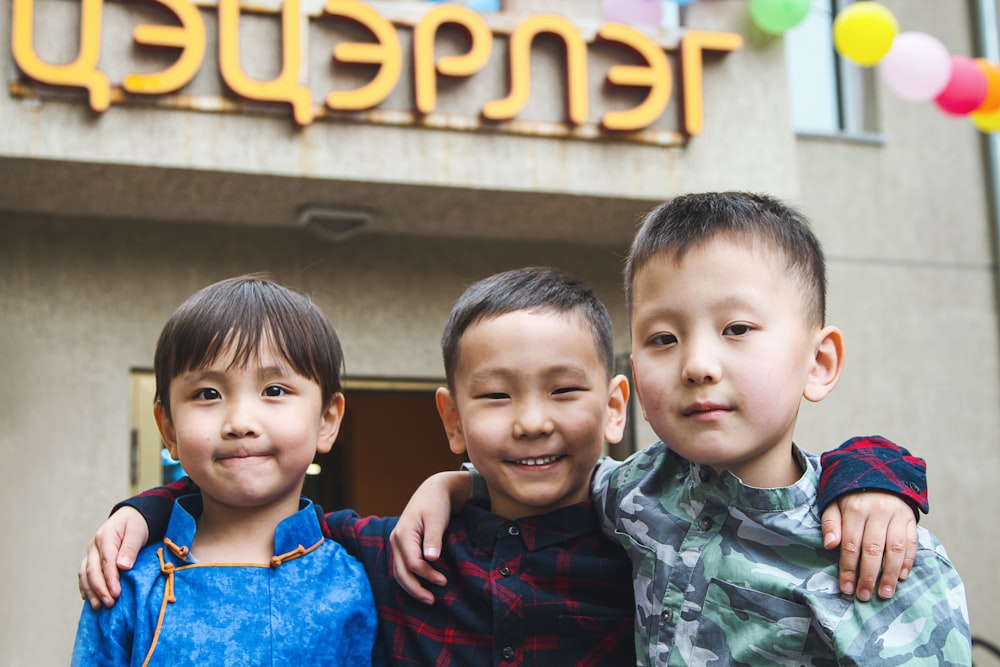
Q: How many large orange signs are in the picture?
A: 1